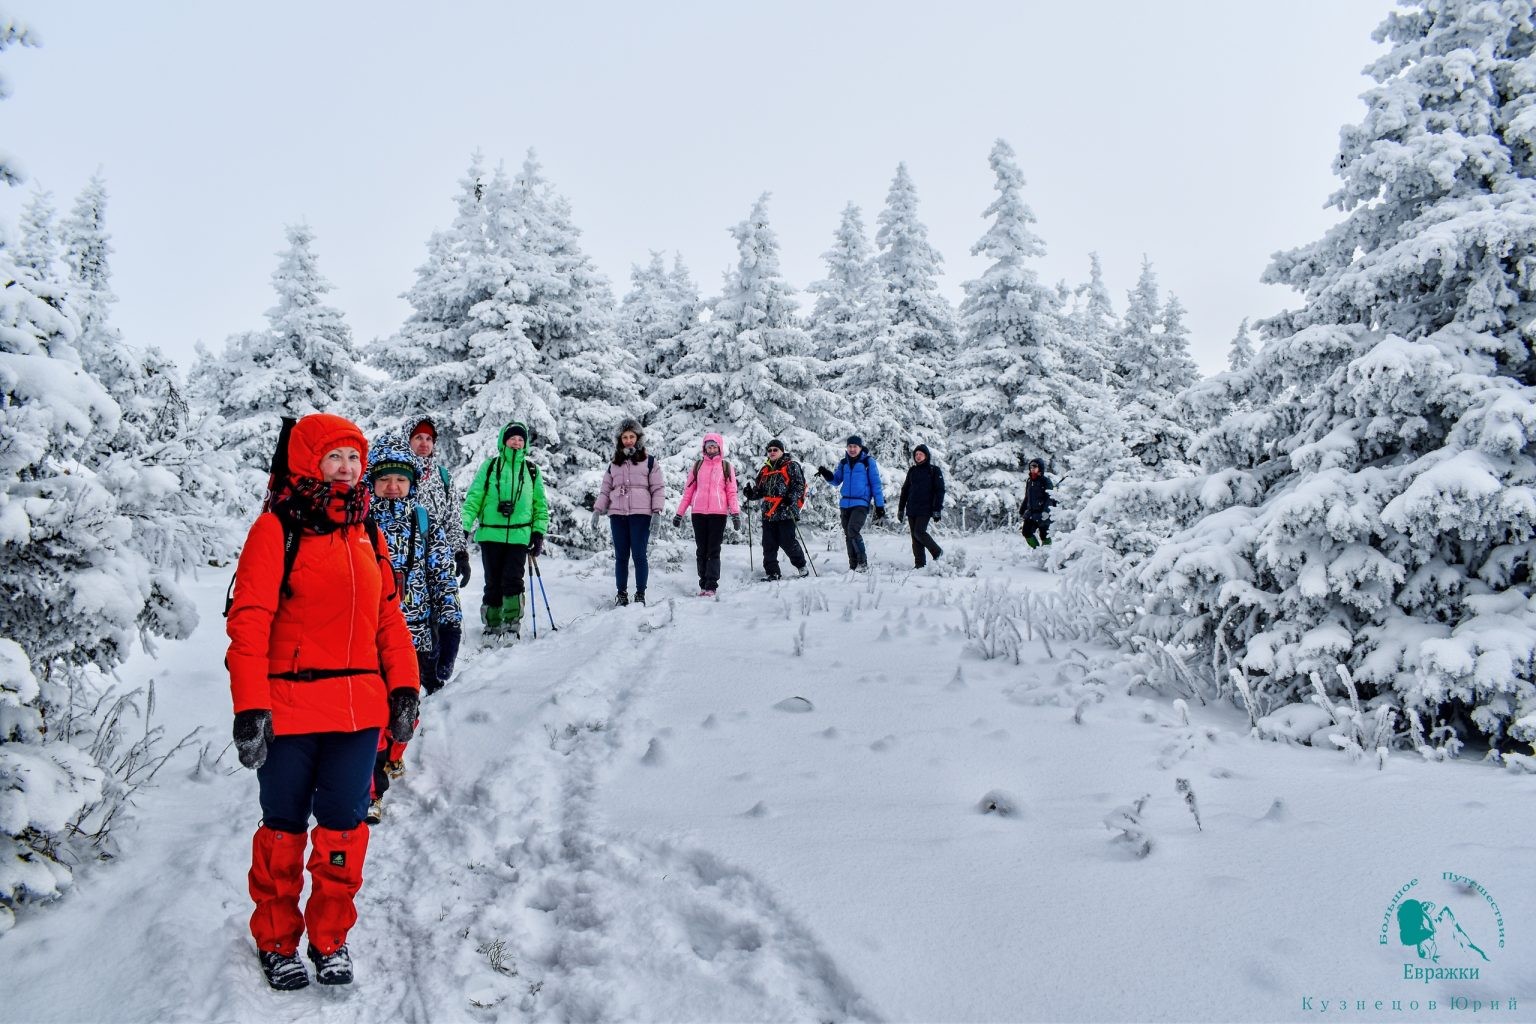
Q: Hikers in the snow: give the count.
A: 10